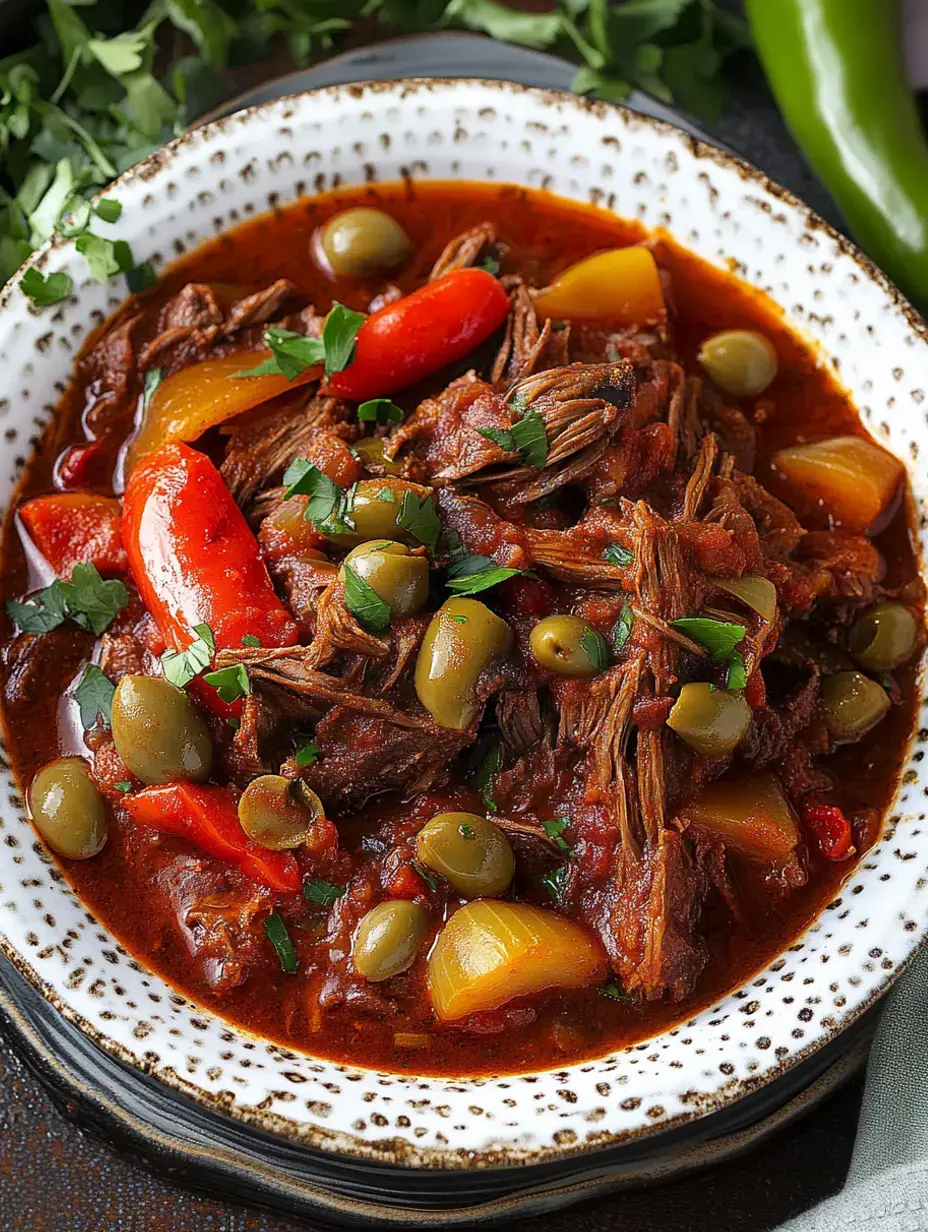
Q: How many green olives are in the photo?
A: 14